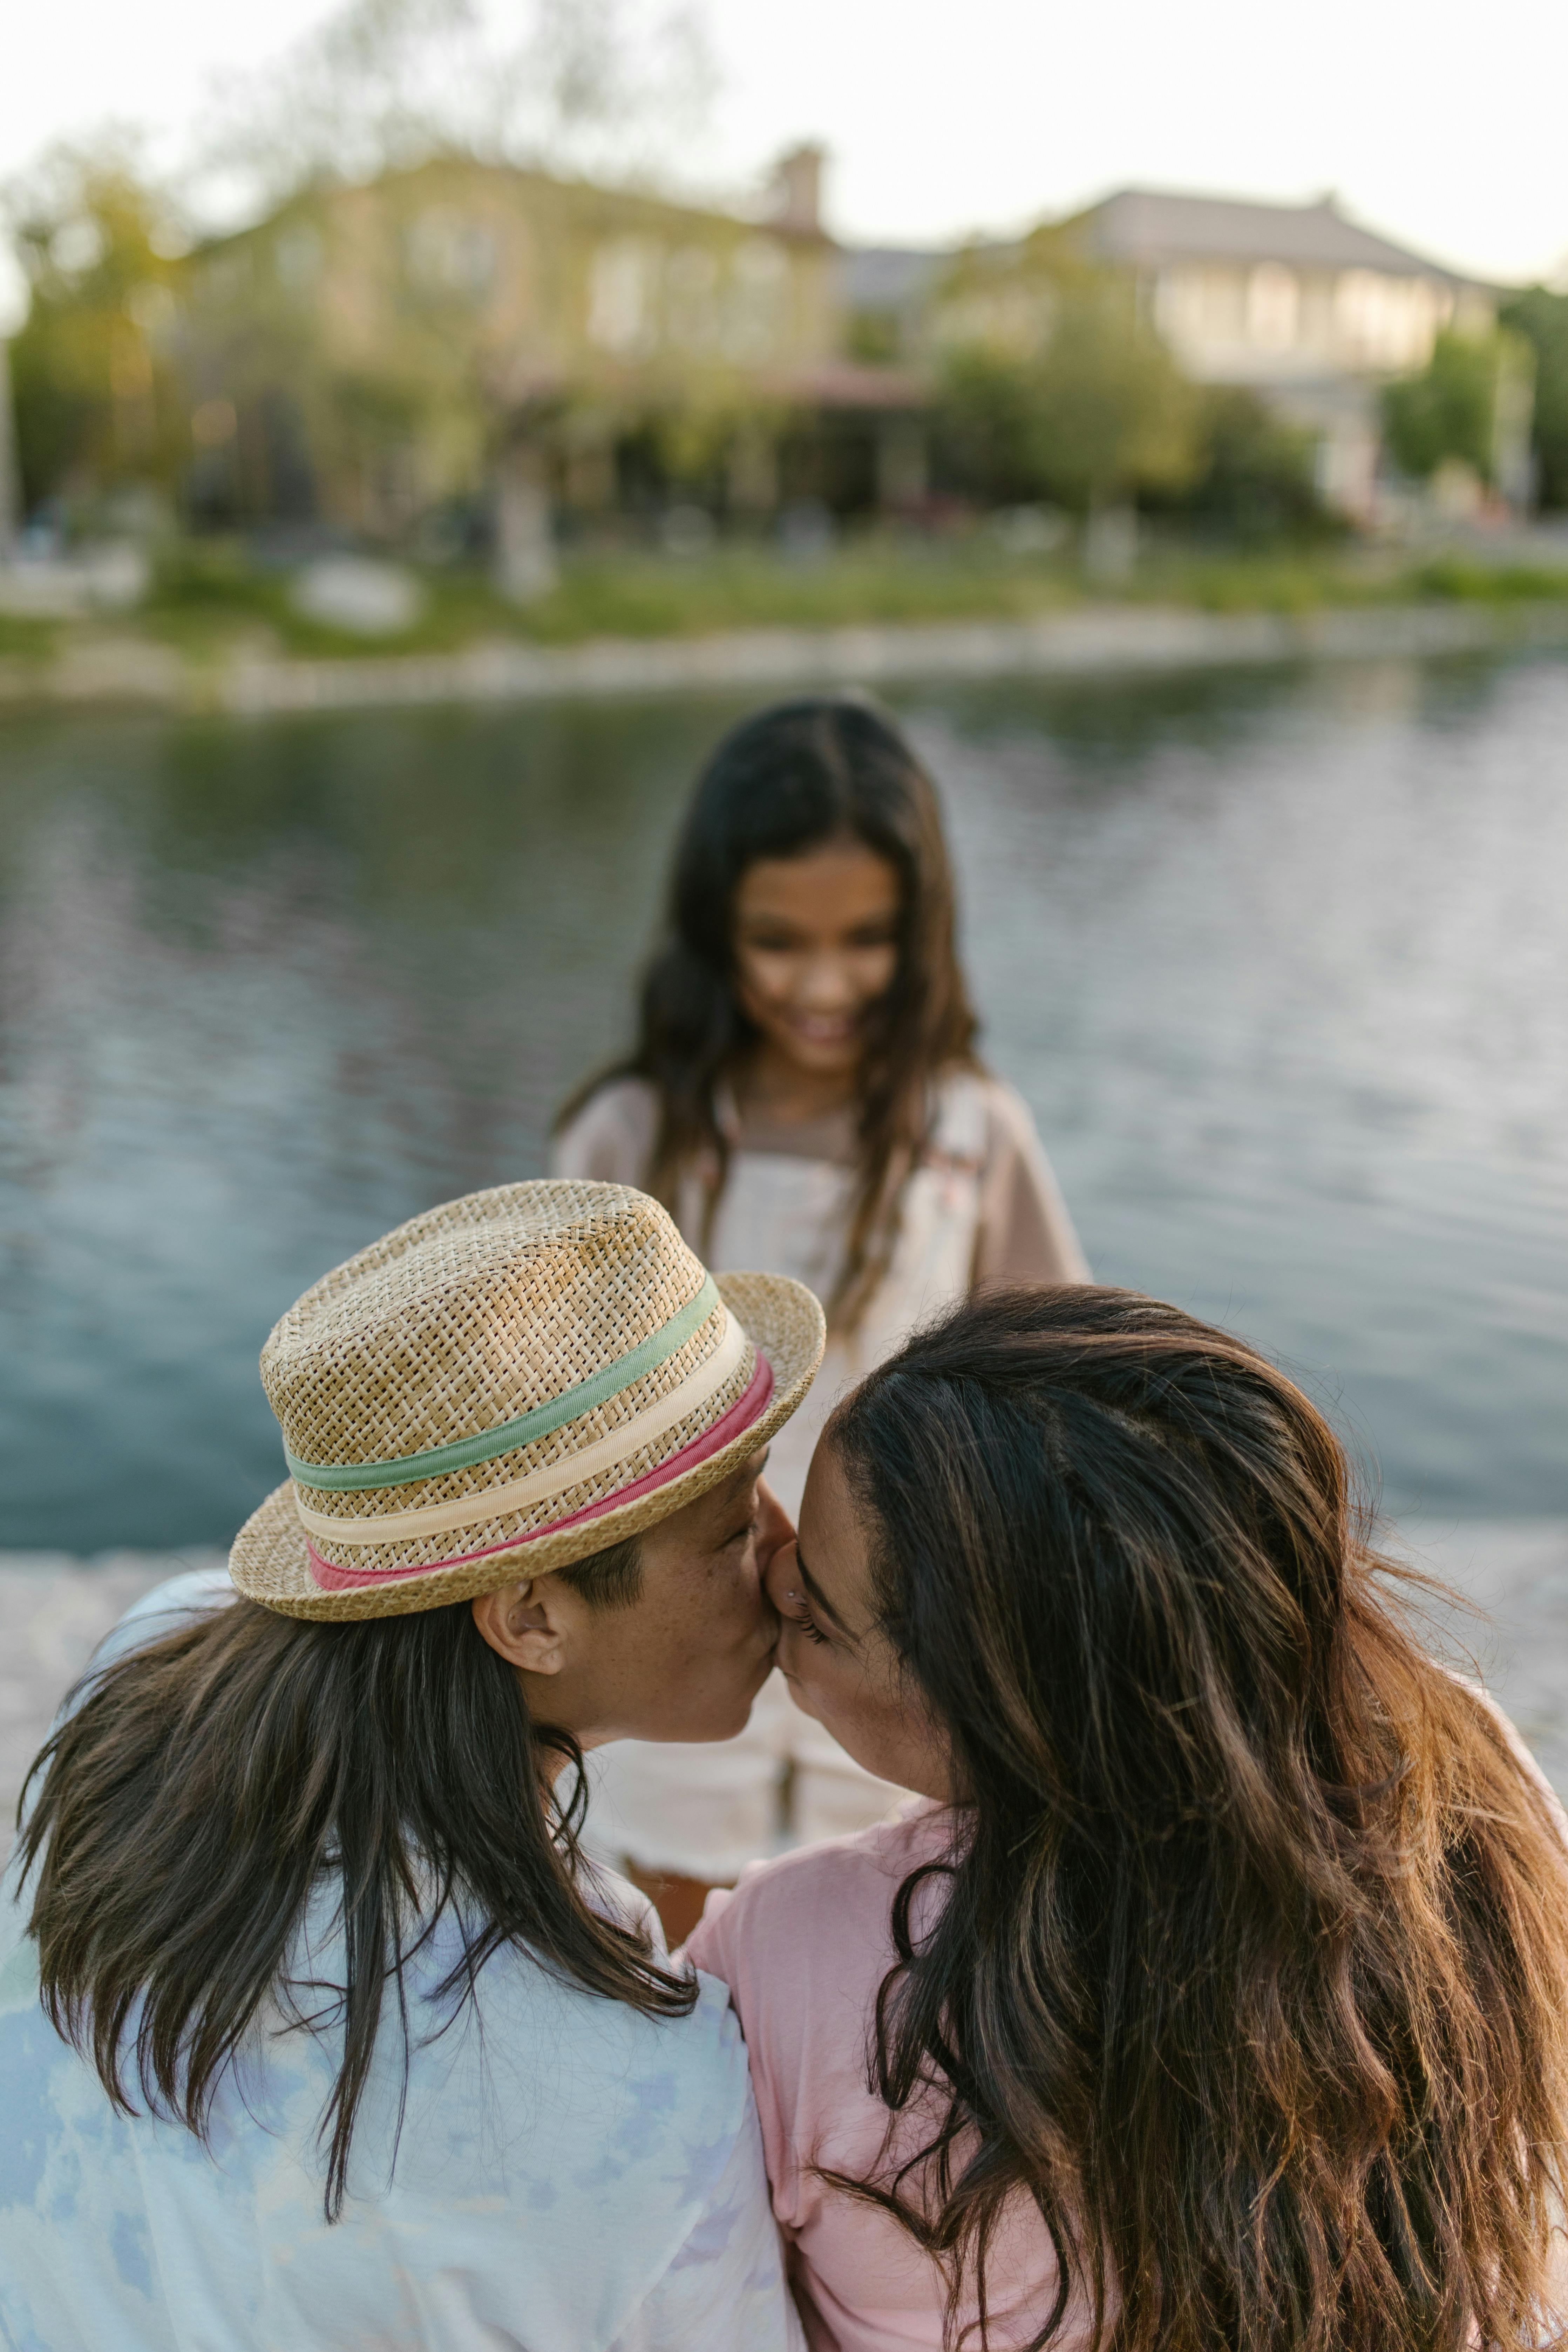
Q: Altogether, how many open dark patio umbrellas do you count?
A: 0